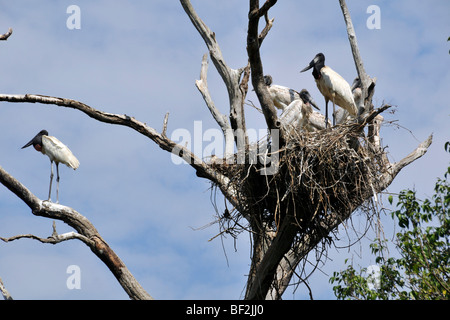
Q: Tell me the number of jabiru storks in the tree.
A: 5